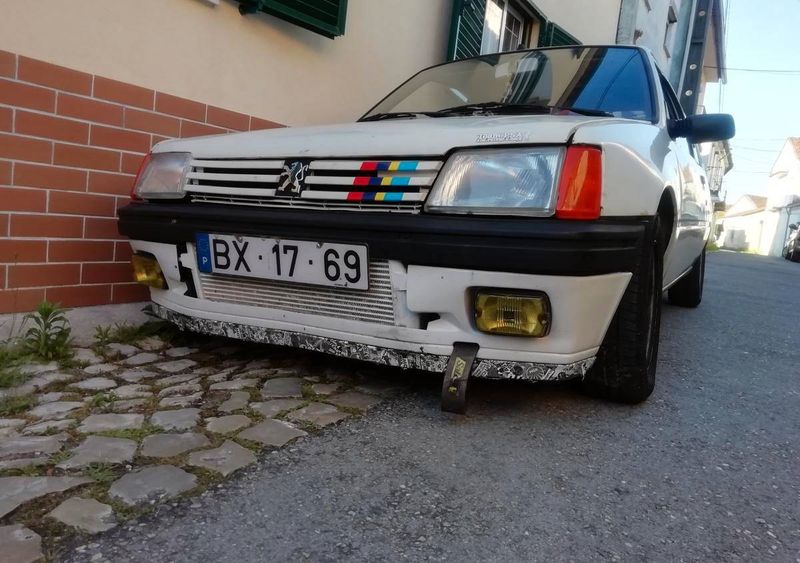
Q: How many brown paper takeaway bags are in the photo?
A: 0